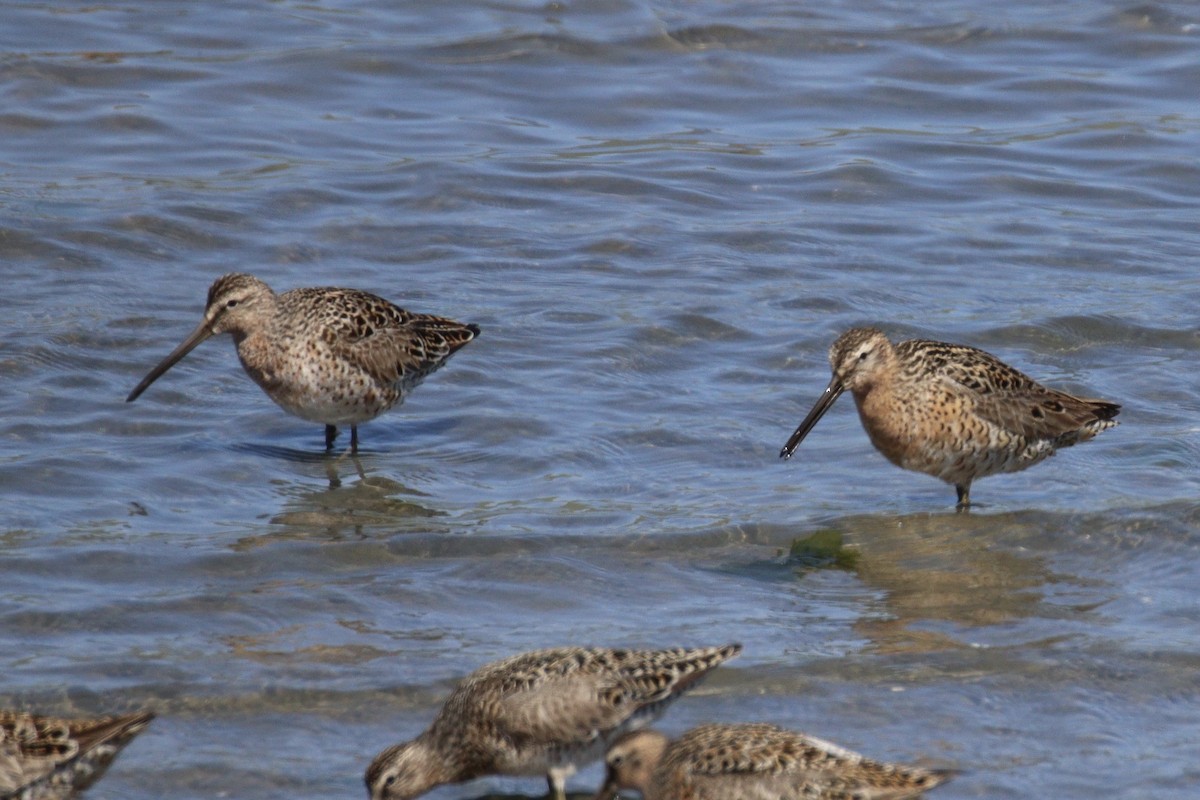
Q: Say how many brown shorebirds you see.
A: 5